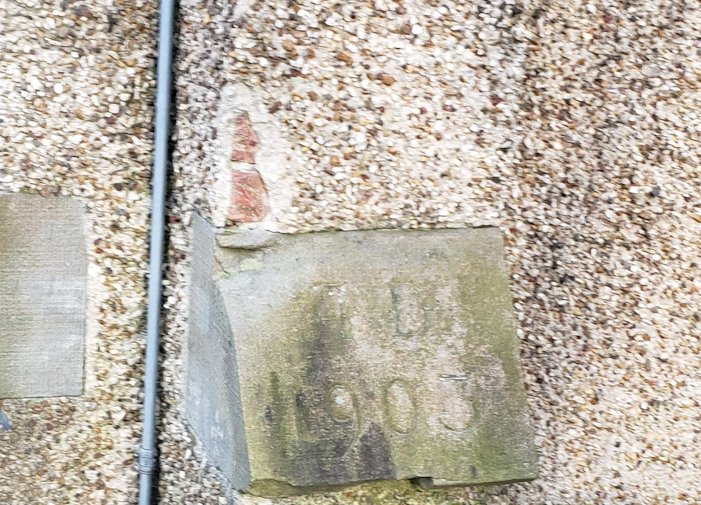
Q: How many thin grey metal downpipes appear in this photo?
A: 1